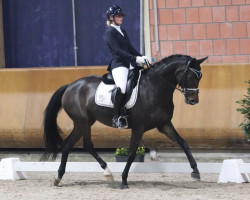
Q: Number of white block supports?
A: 2